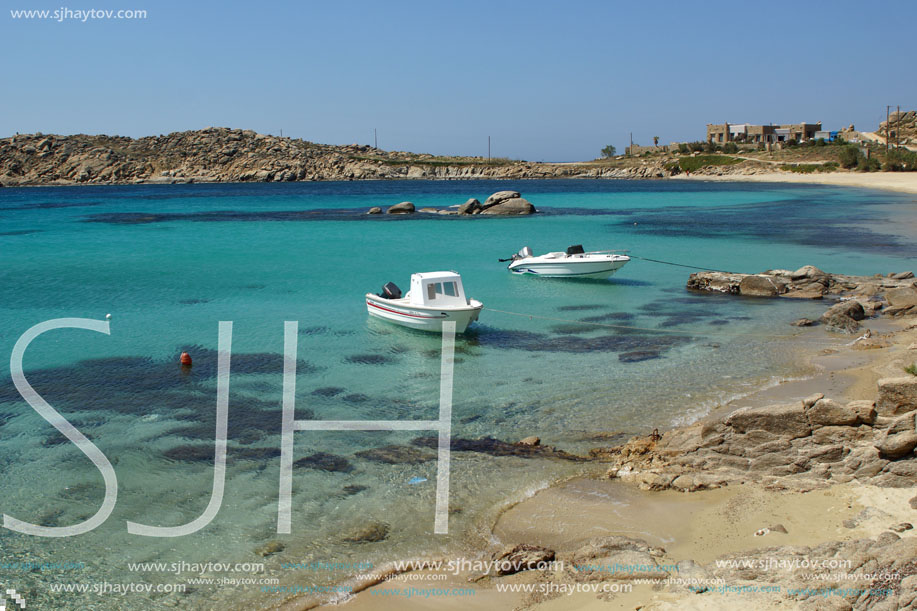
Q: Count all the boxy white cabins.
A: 1